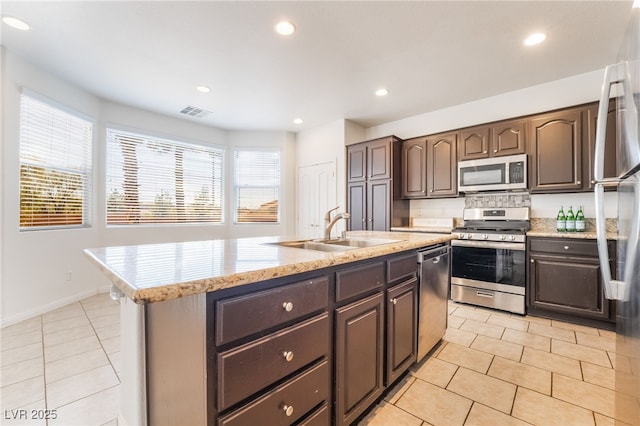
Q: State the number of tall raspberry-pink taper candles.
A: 0